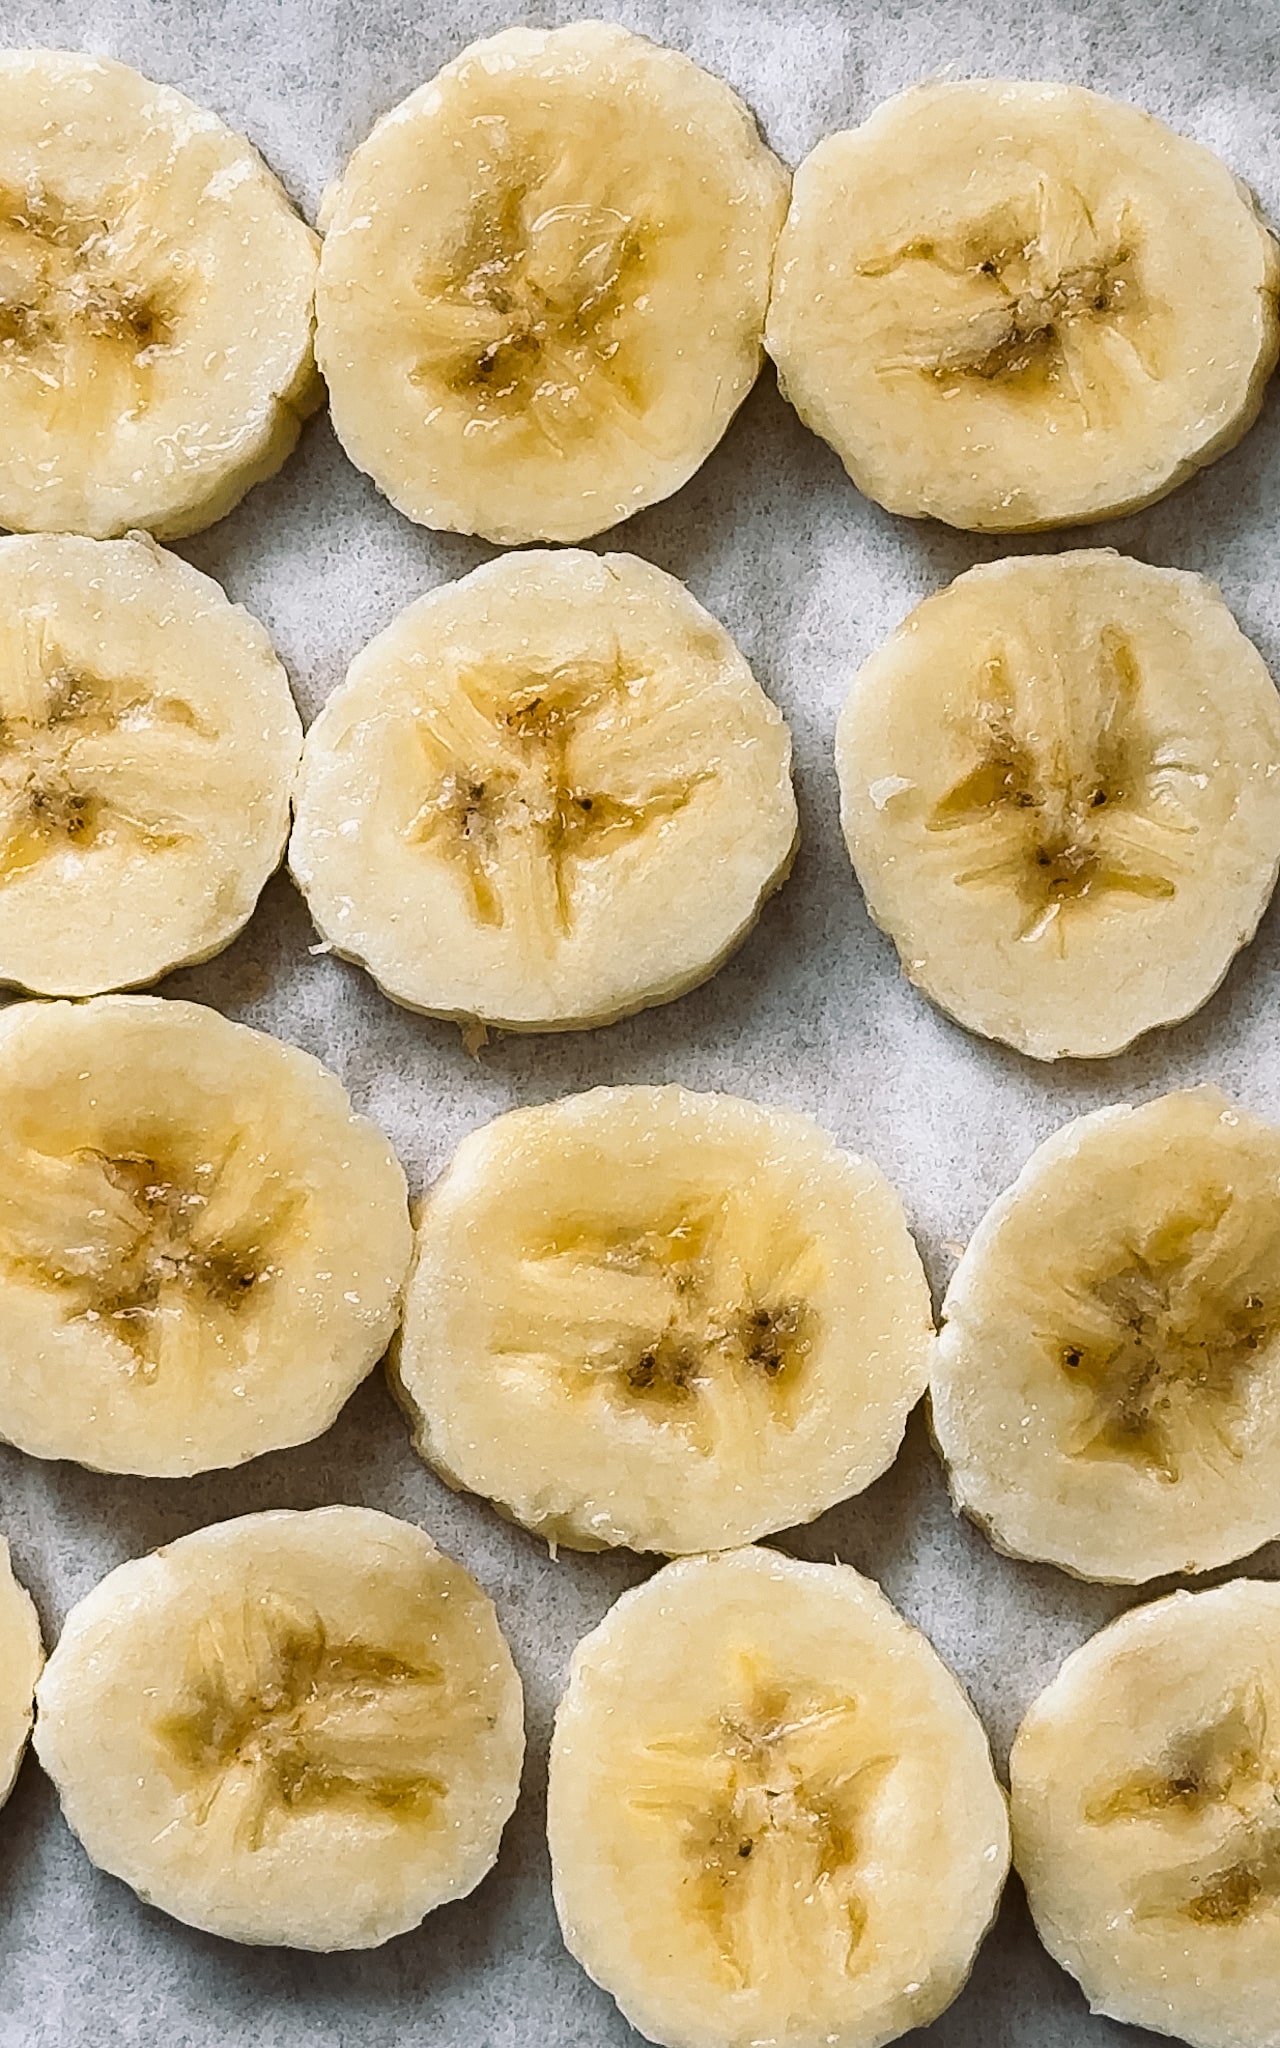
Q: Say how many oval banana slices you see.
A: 13